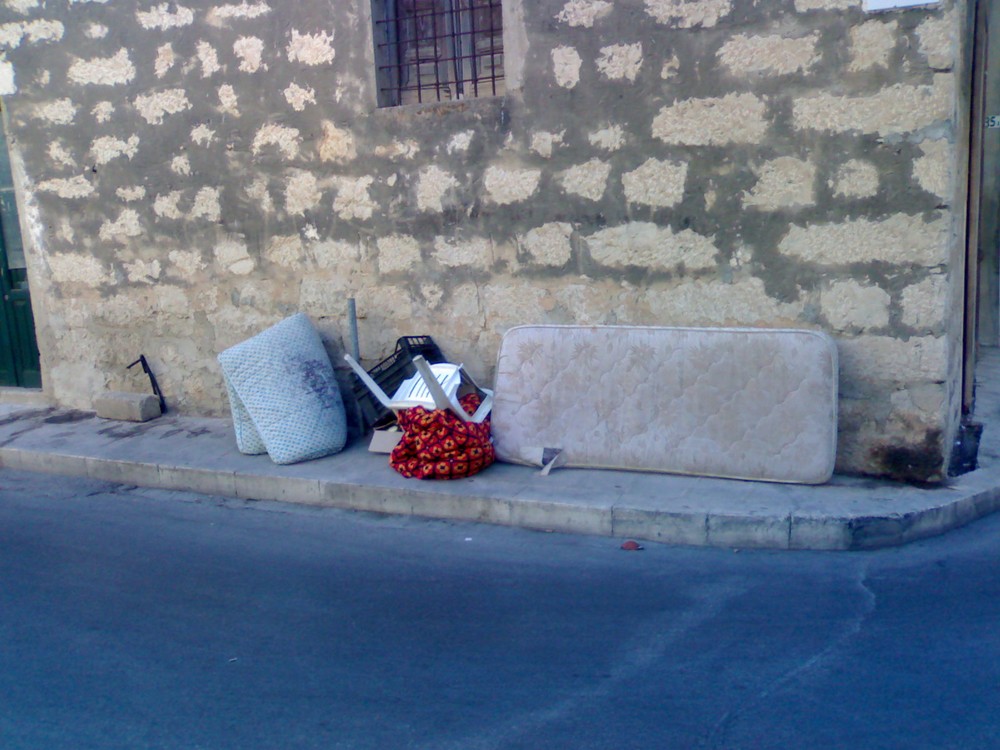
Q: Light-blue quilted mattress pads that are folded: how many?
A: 1